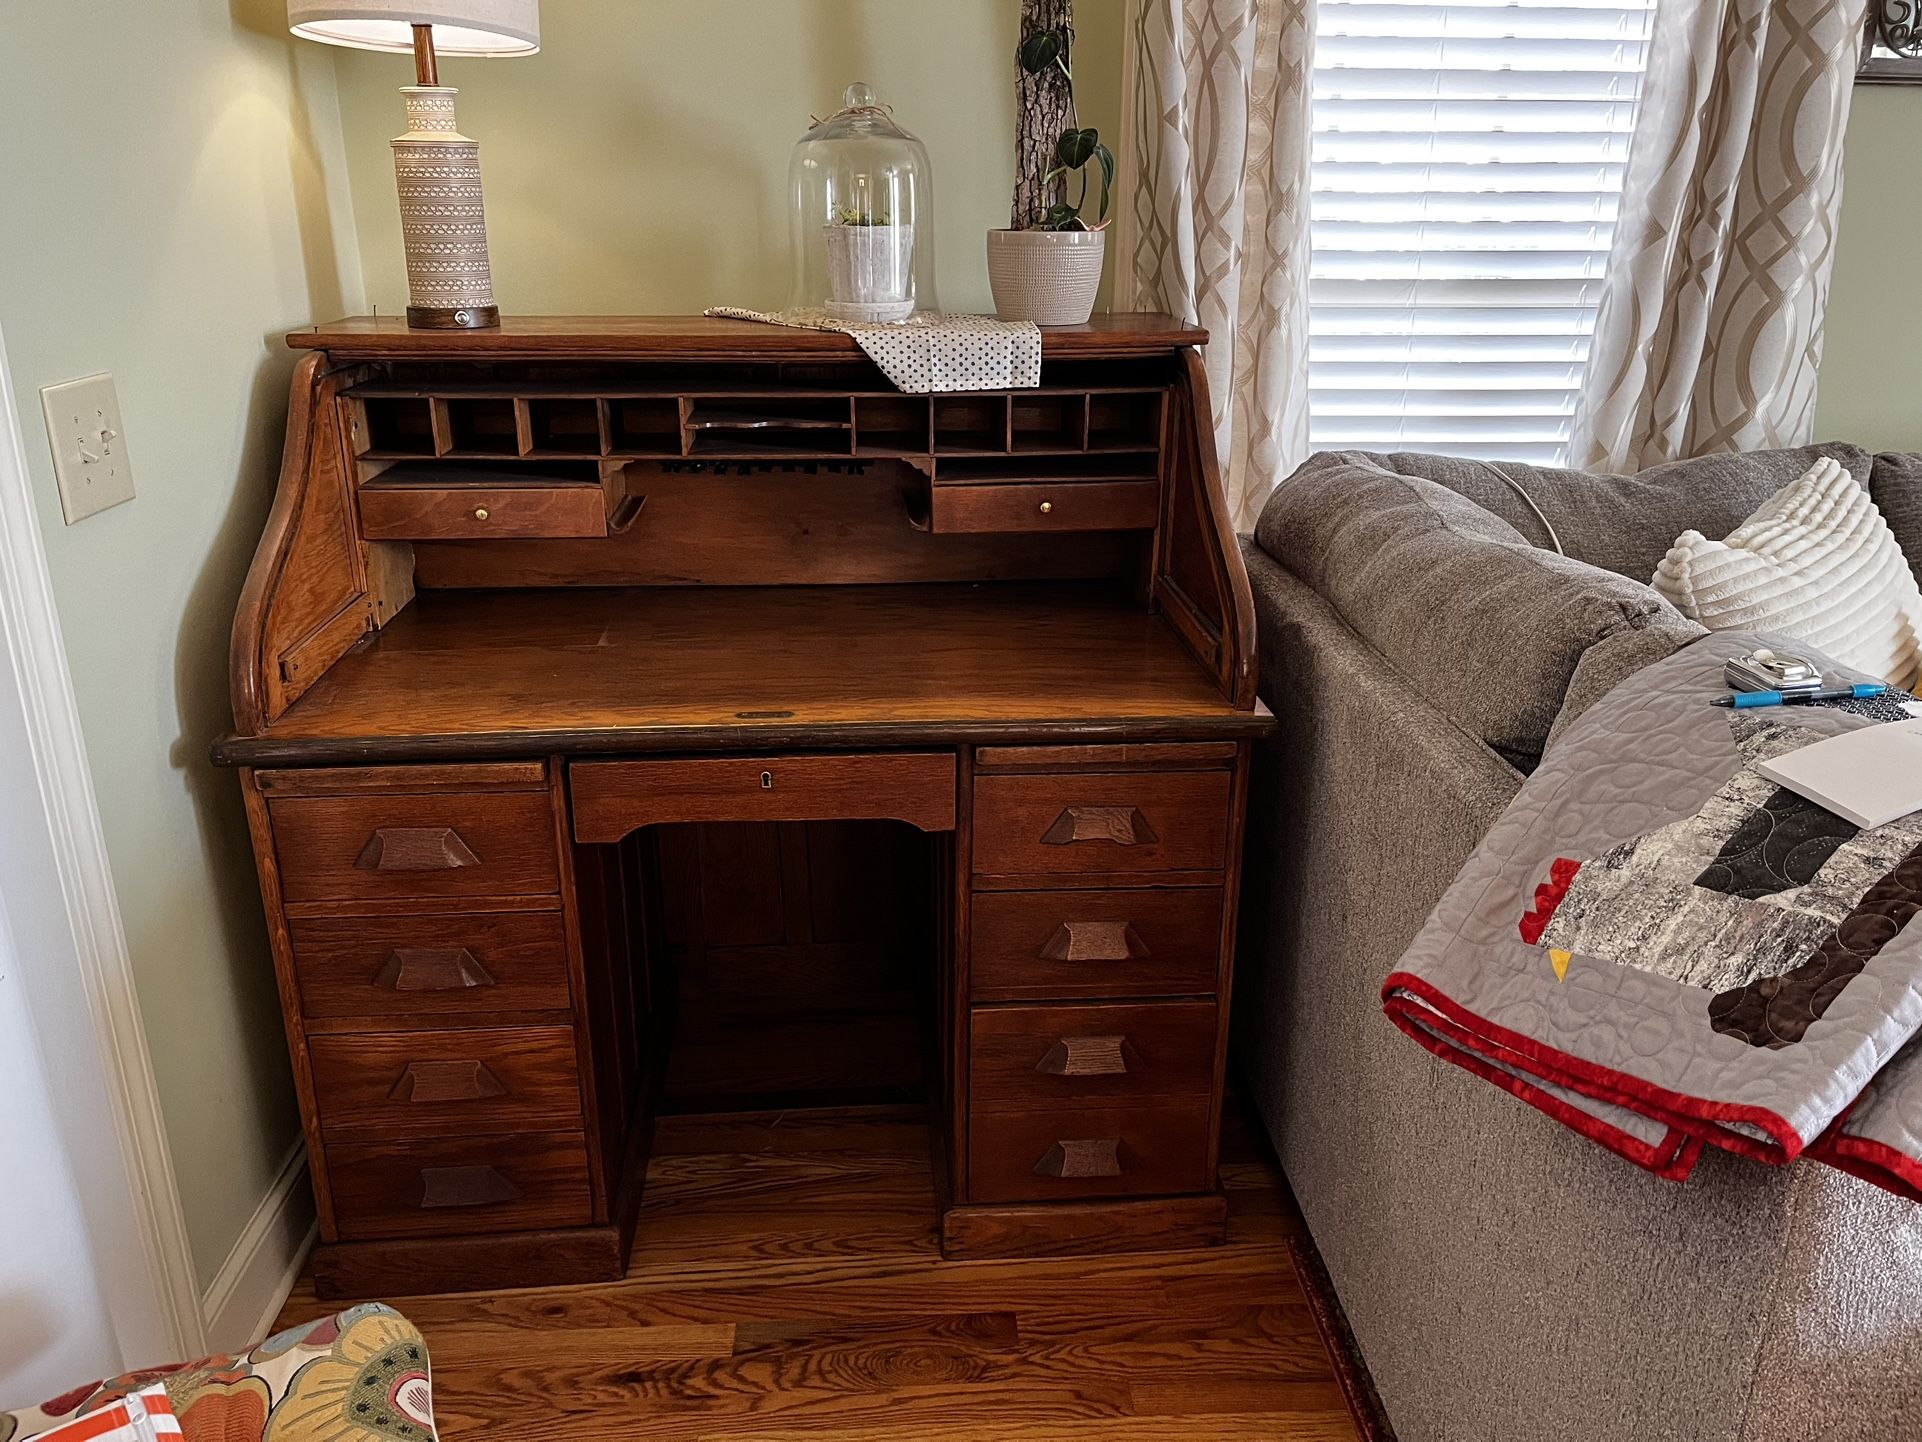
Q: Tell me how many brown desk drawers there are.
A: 11